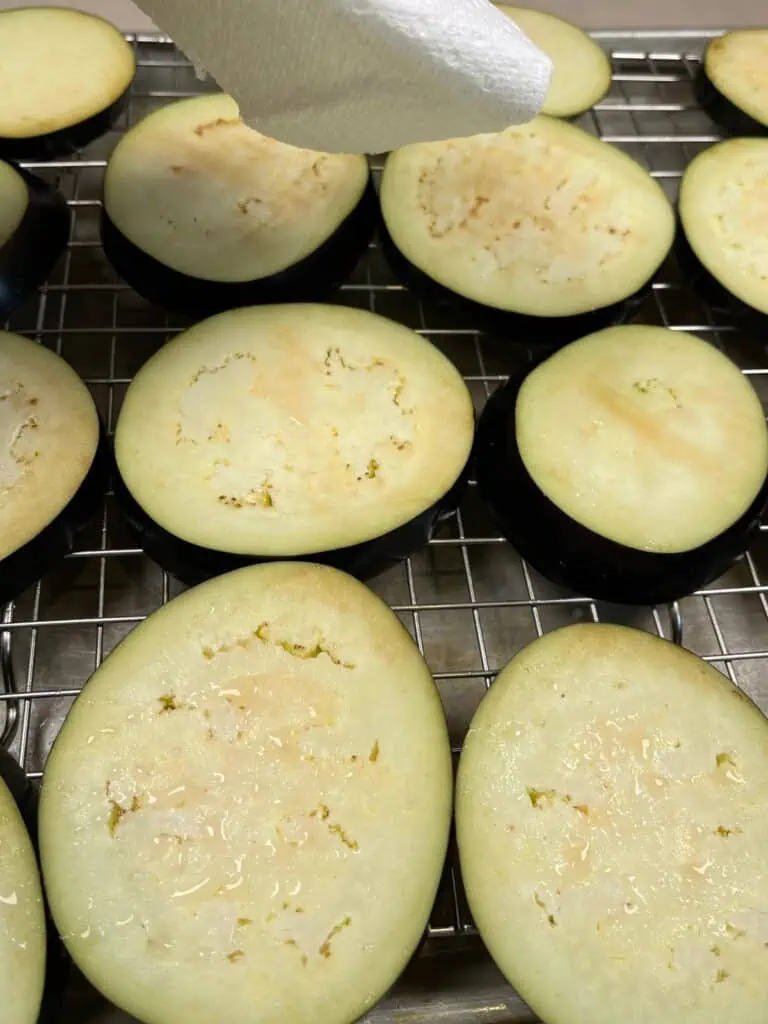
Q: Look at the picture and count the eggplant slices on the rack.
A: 13